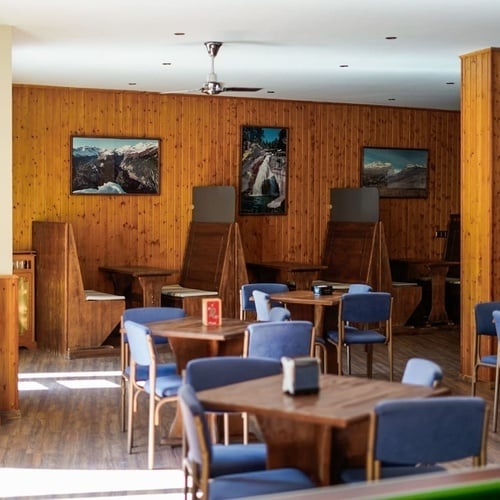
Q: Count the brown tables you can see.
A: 6